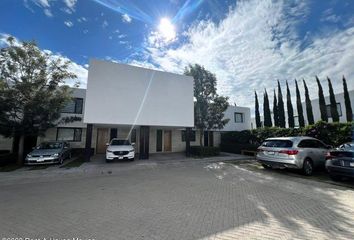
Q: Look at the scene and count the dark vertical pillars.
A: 3